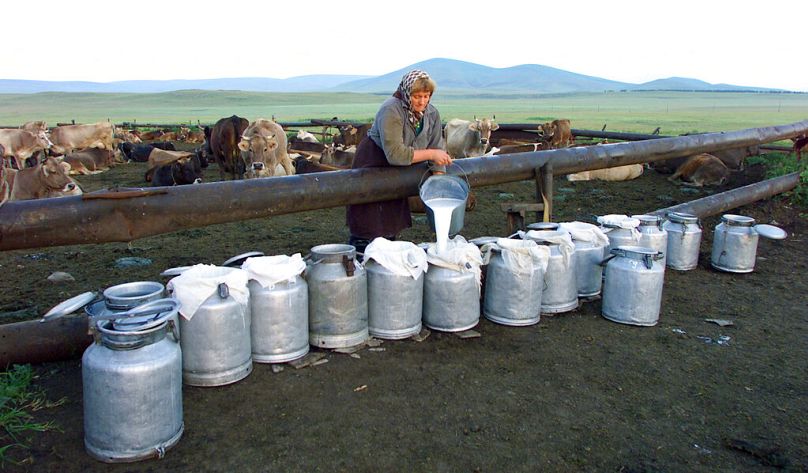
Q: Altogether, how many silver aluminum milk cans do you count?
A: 15